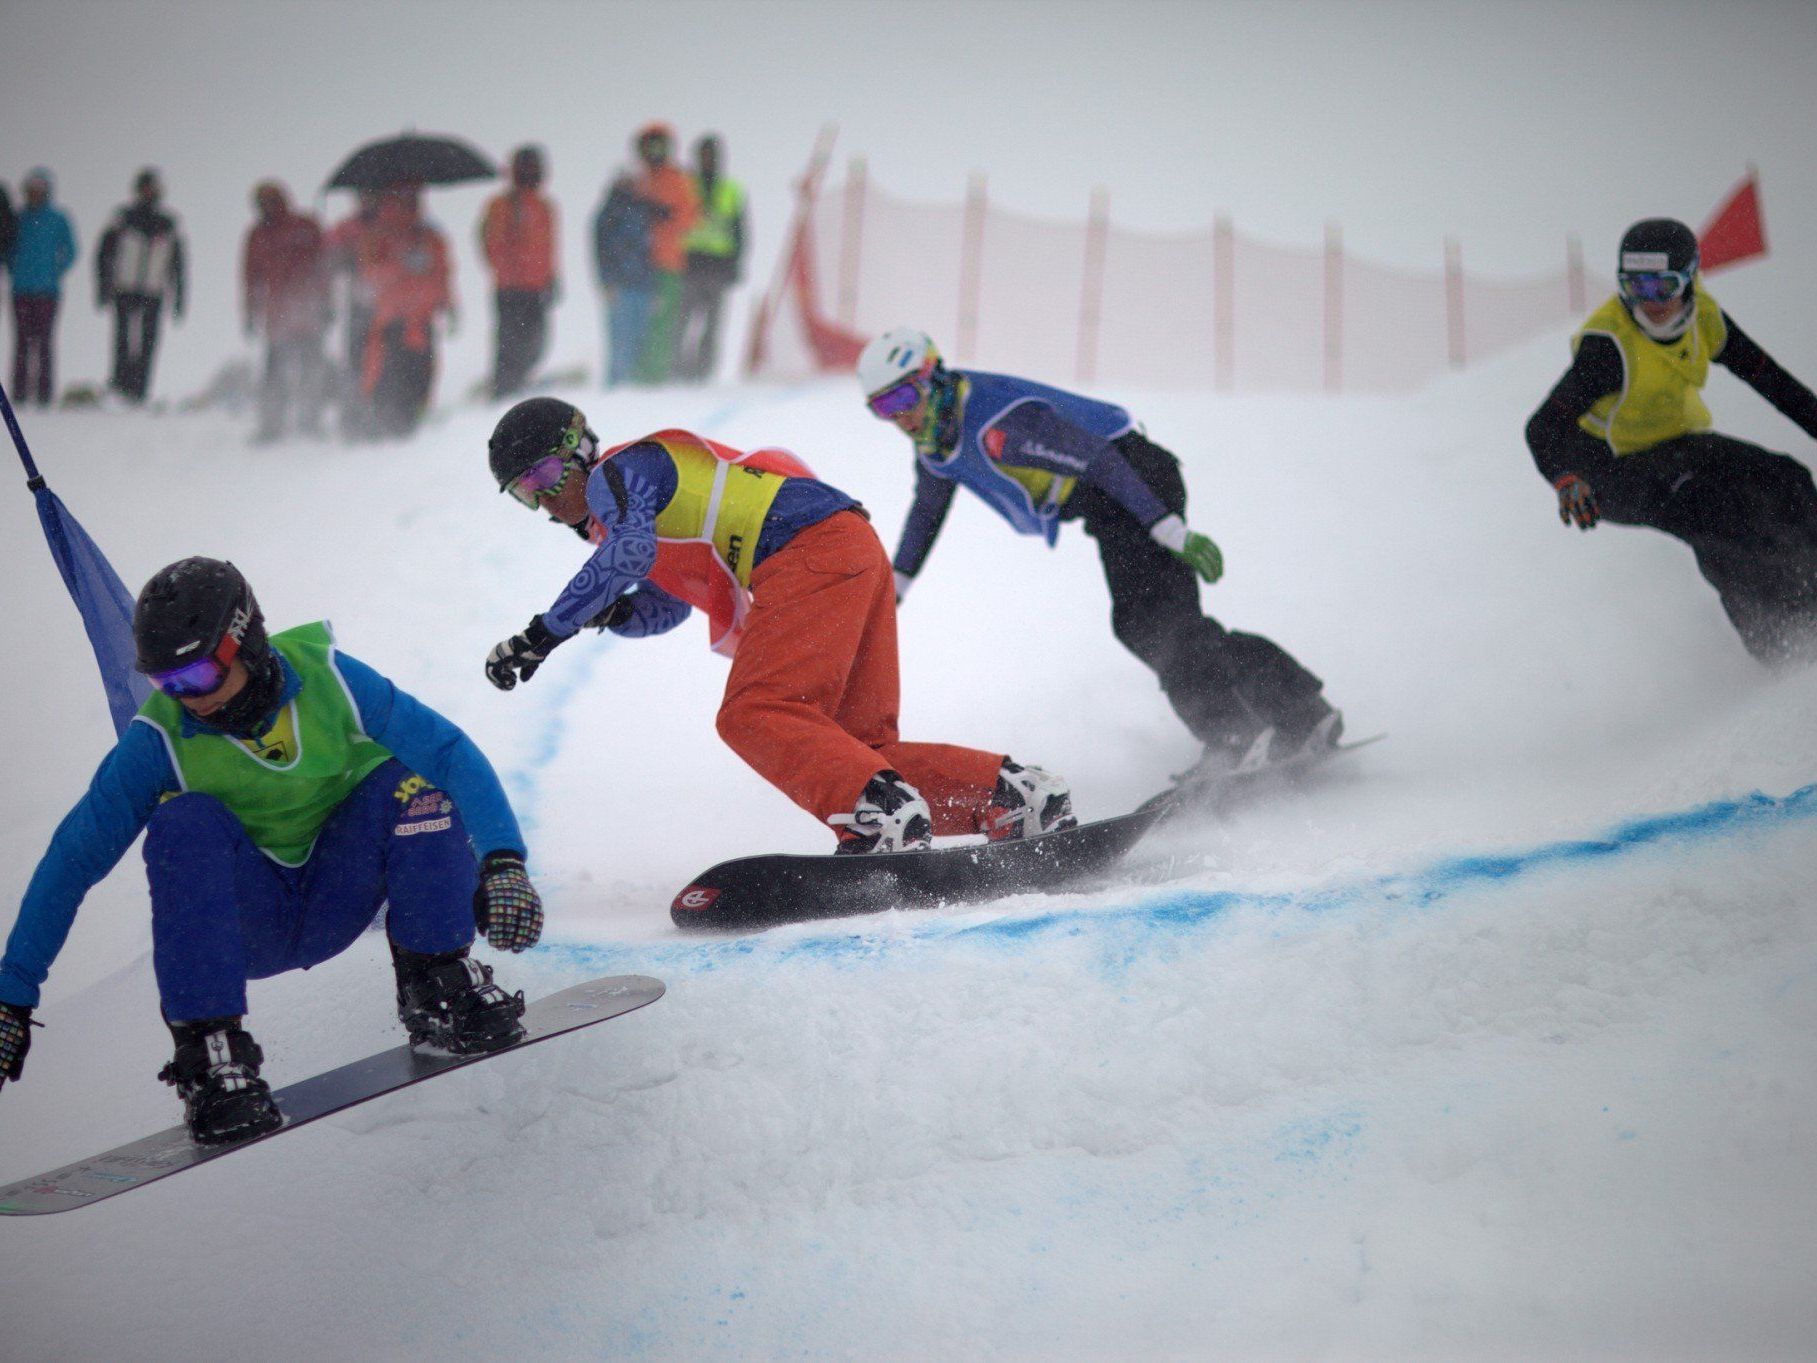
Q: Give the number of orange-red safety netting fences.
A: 1